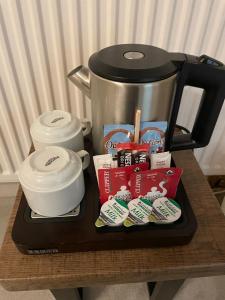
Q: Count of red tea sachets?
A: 2